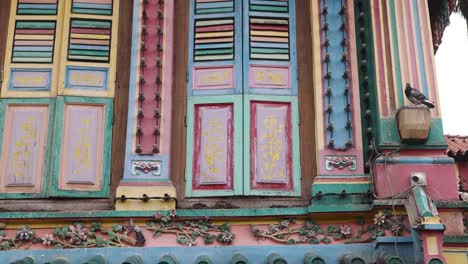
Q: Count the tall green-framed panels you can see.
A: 4